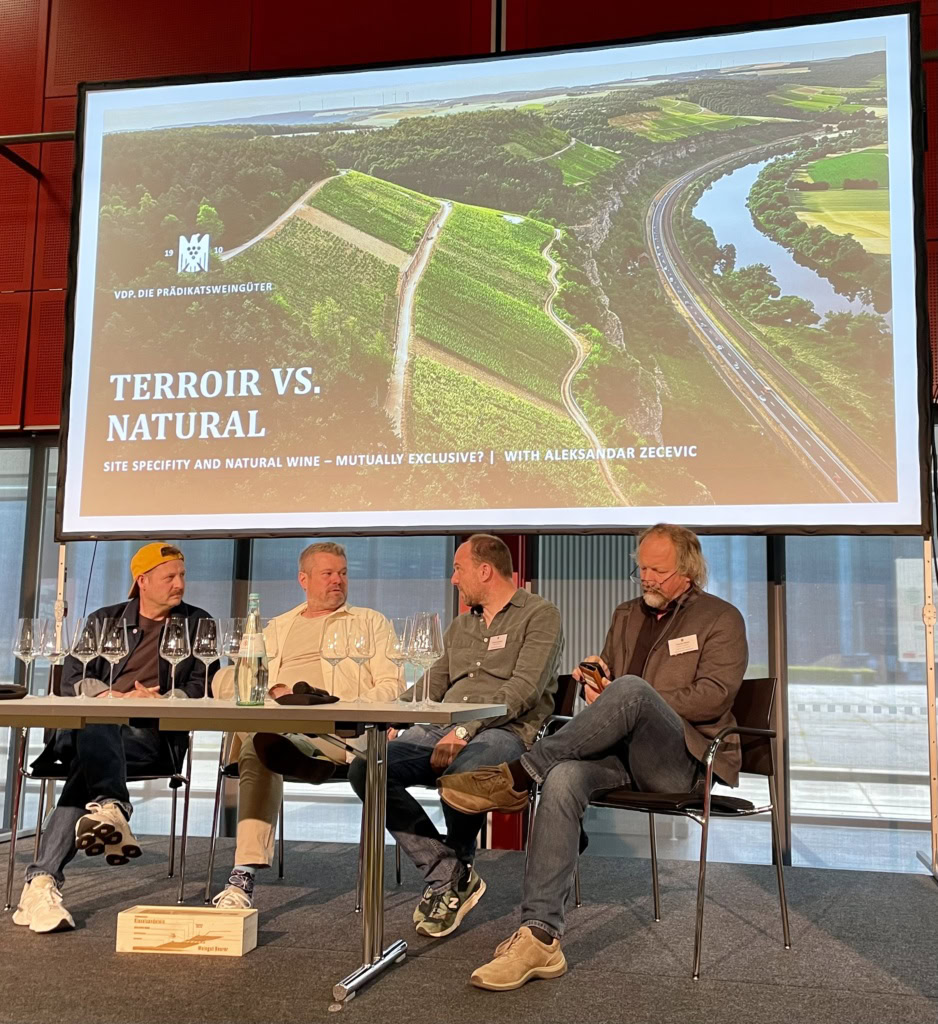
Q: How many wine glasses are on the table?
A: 14